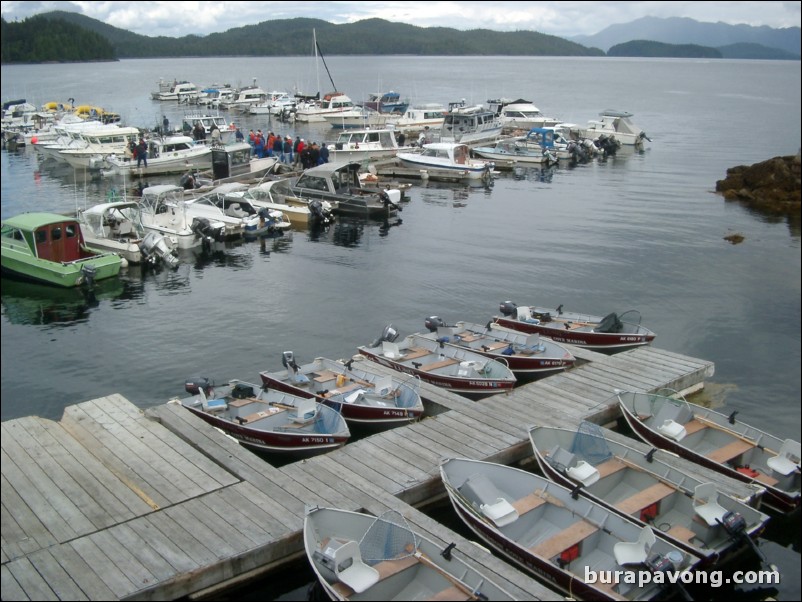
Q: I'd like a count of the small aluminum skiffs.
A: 9